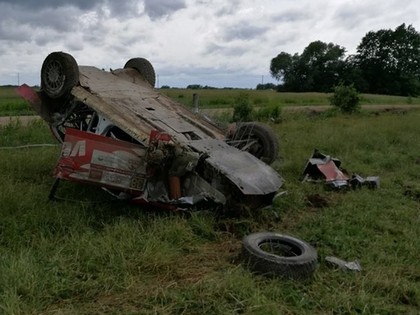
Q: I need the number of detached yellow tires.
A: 0